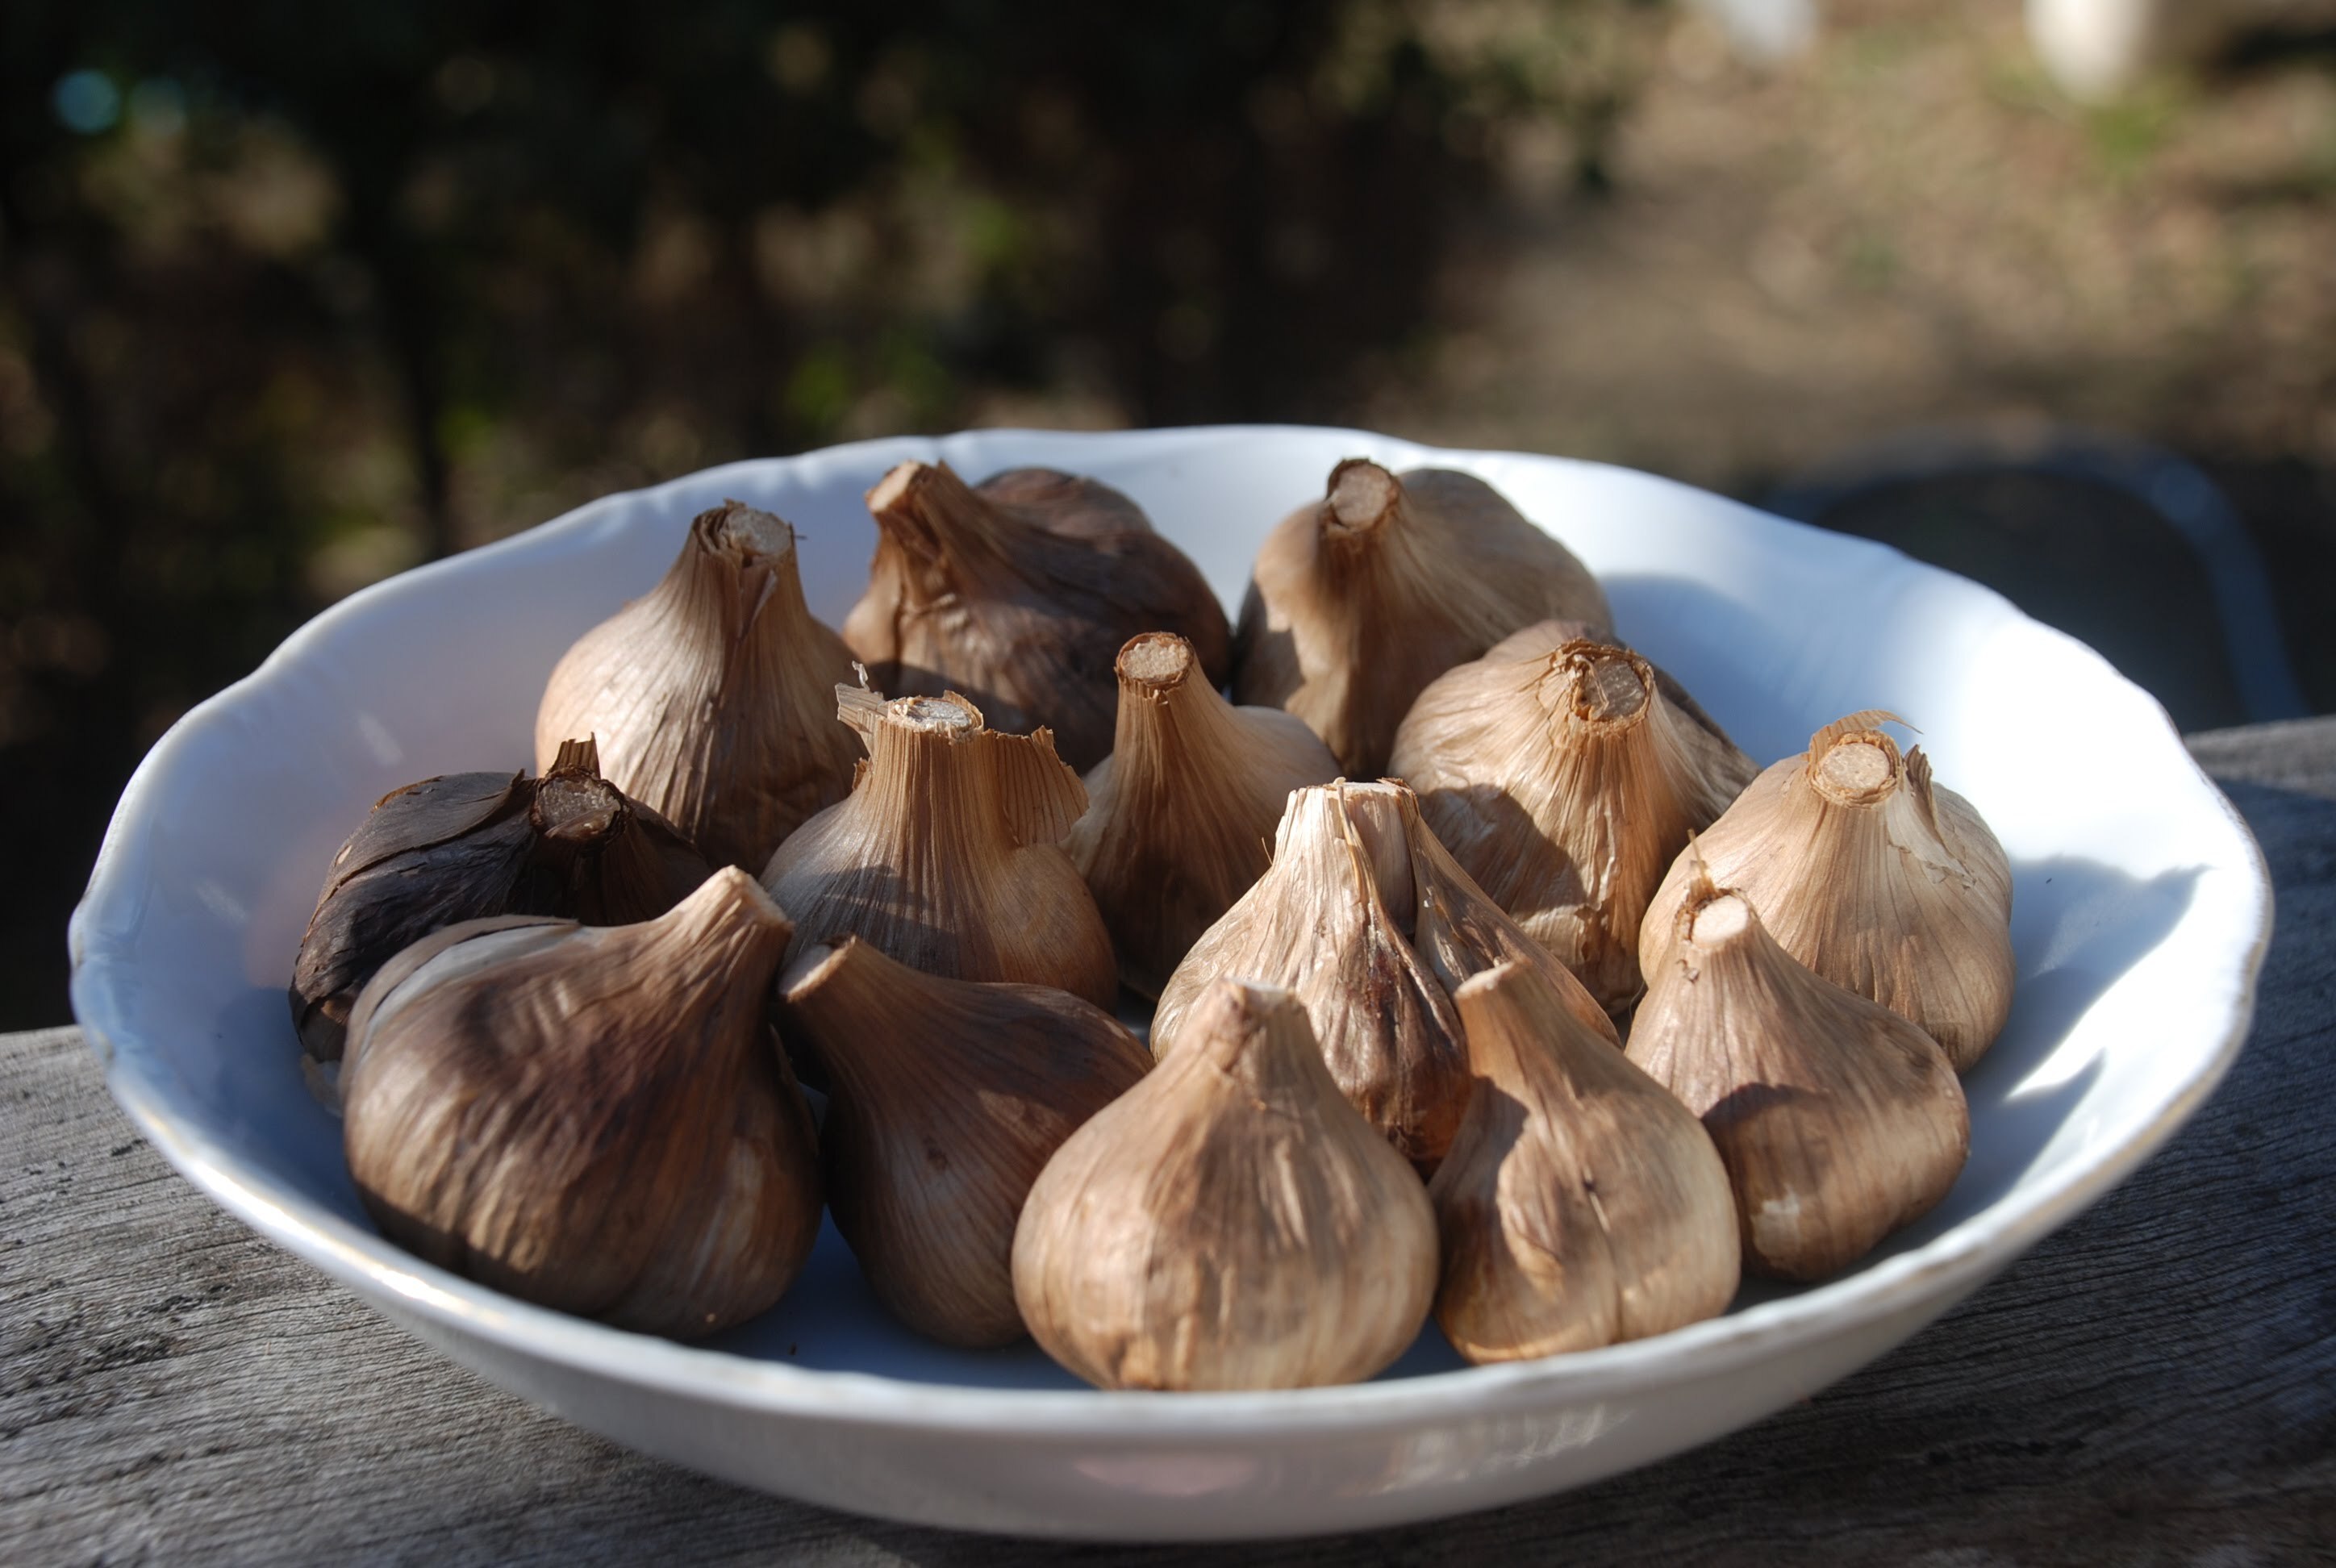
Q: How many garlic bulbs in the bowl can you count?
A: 14